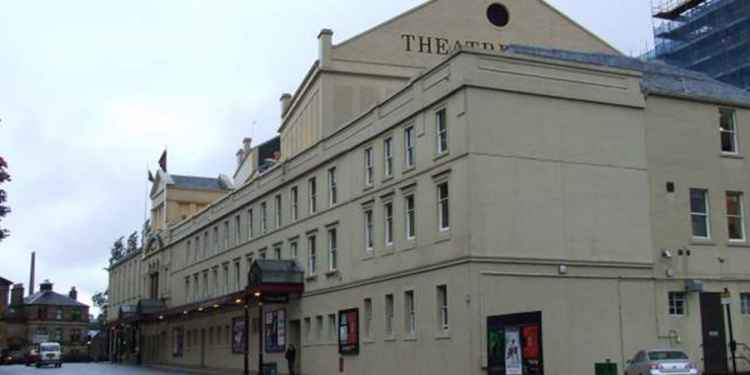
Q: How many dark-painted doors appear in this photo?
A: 1